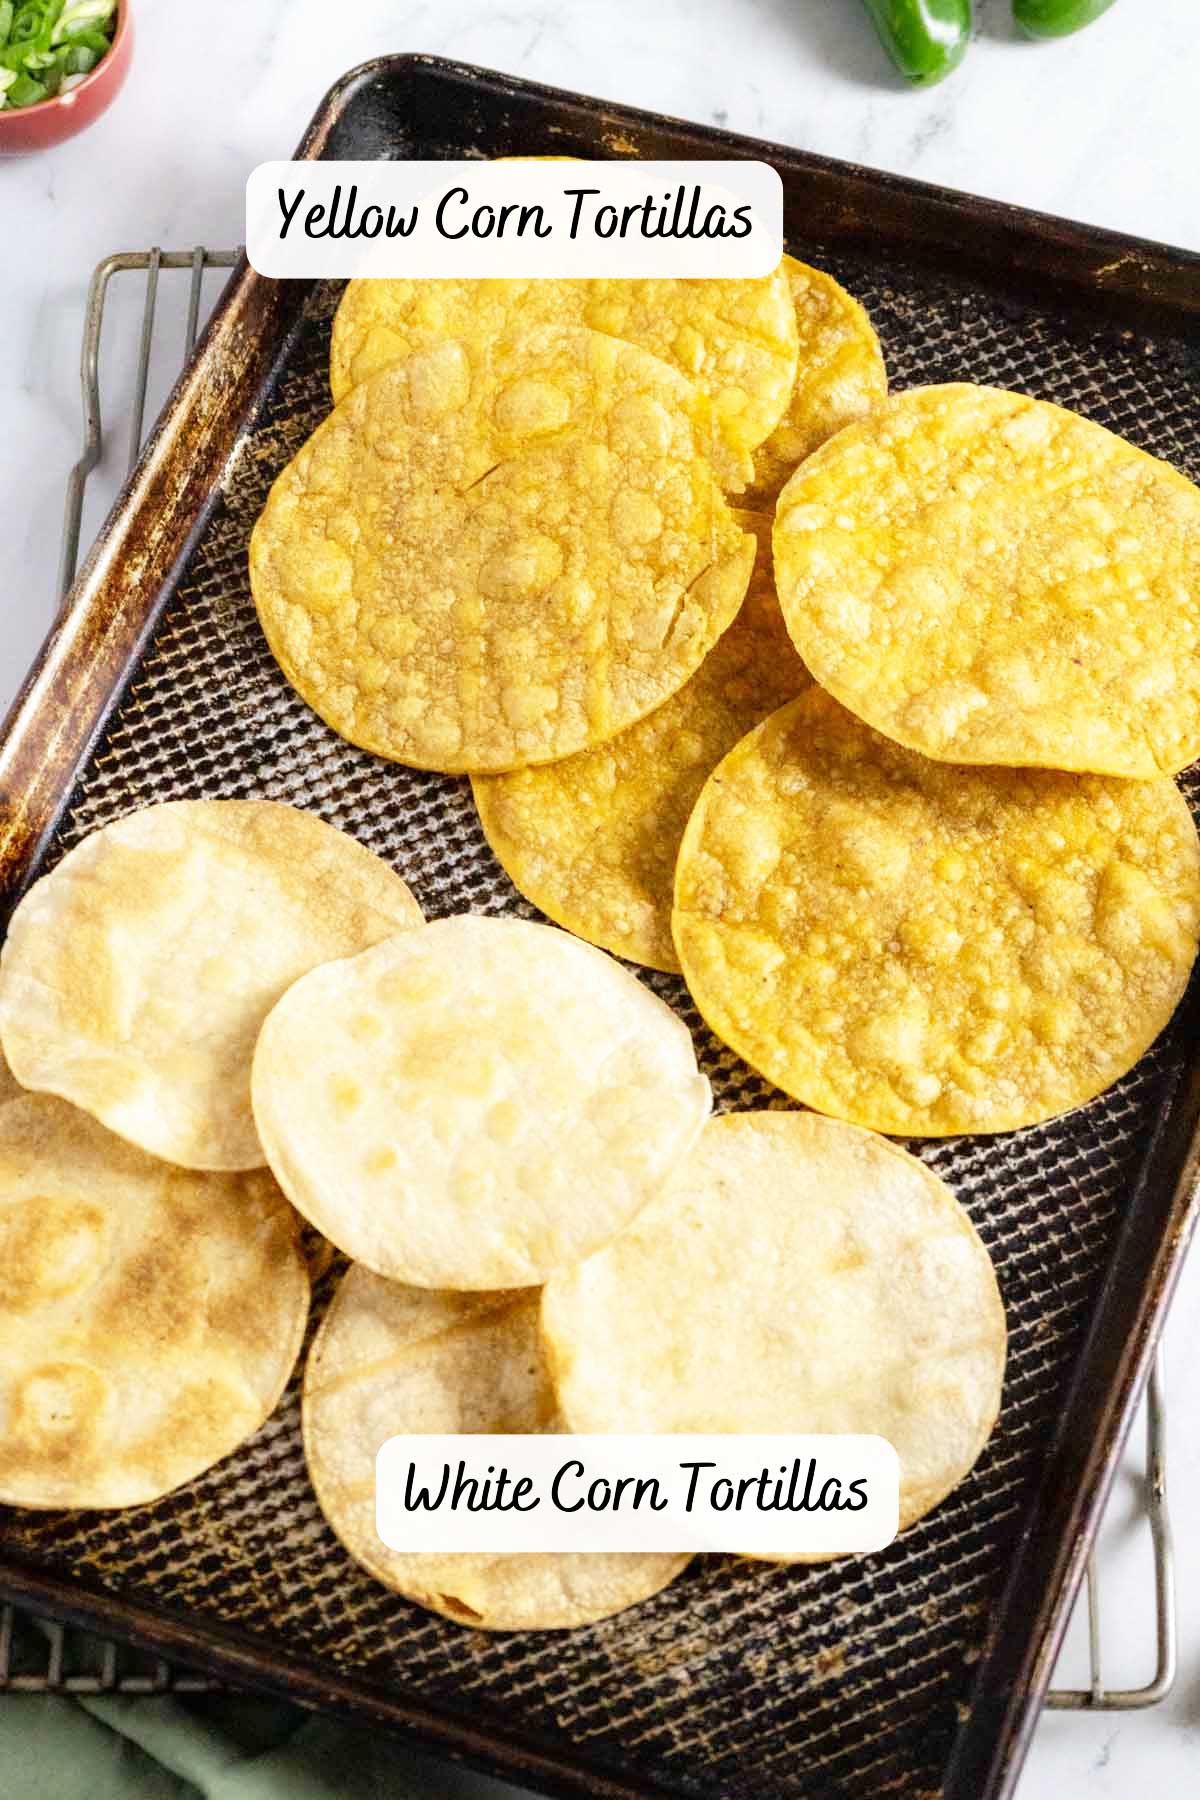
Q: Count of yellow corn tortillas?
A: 6